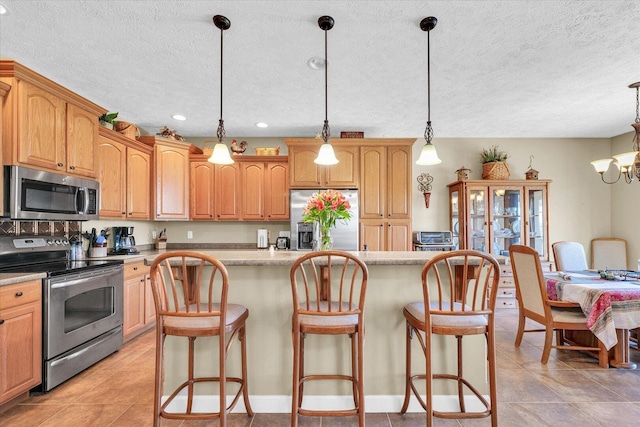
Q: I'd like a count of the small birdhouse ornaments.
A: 2